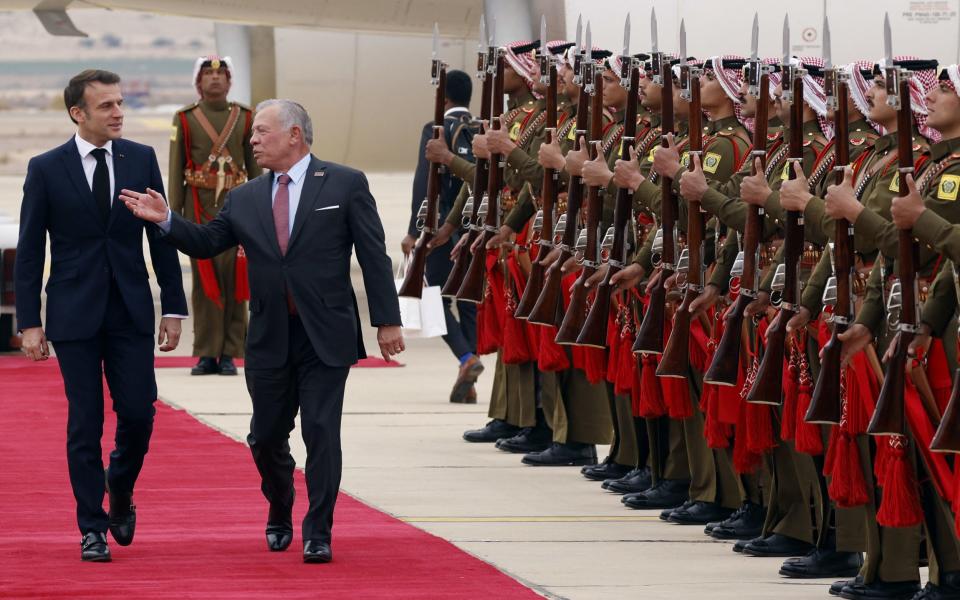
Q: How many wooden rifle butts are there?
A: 14